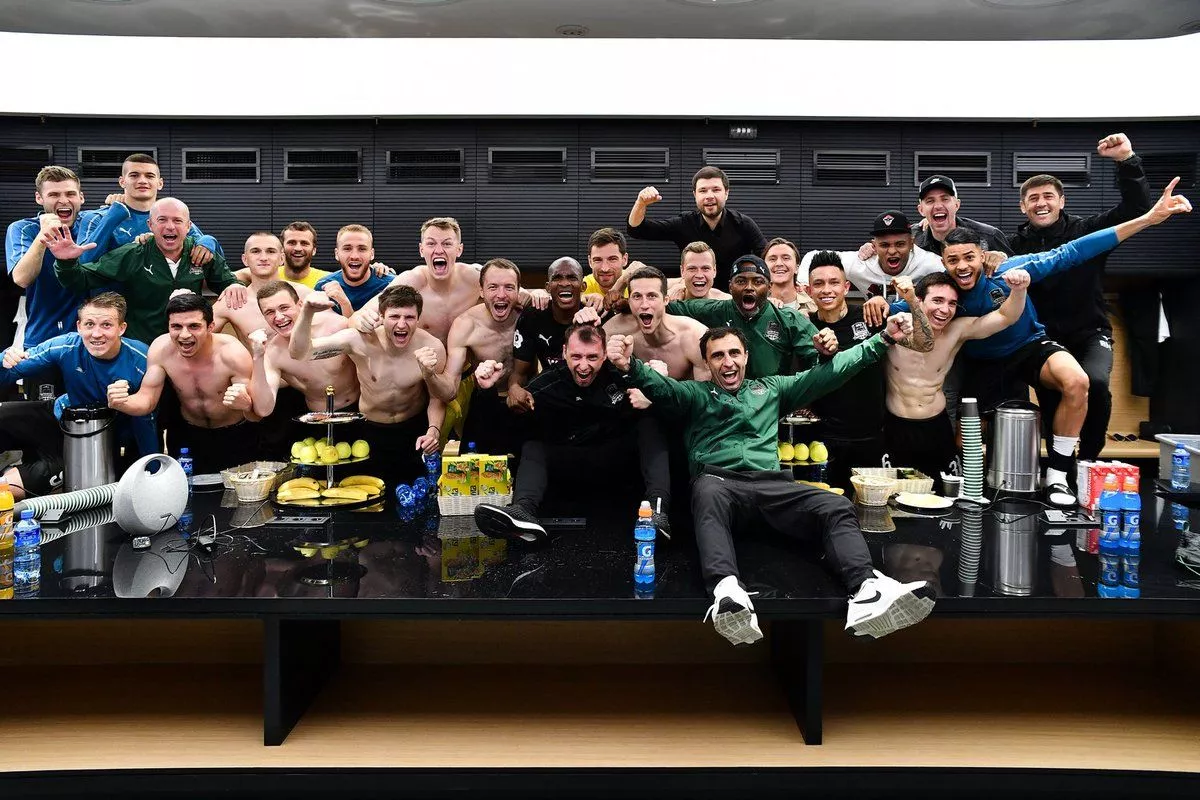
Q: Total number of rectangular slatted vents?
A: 12